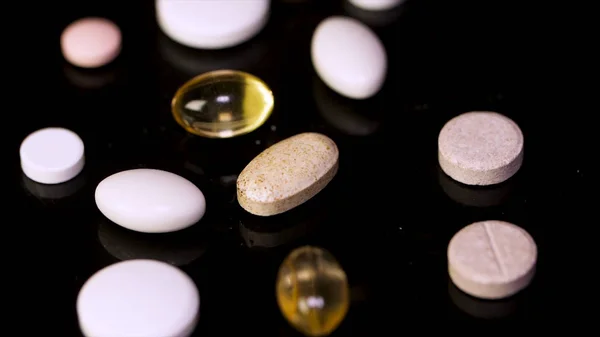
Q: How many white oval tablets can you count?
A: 2